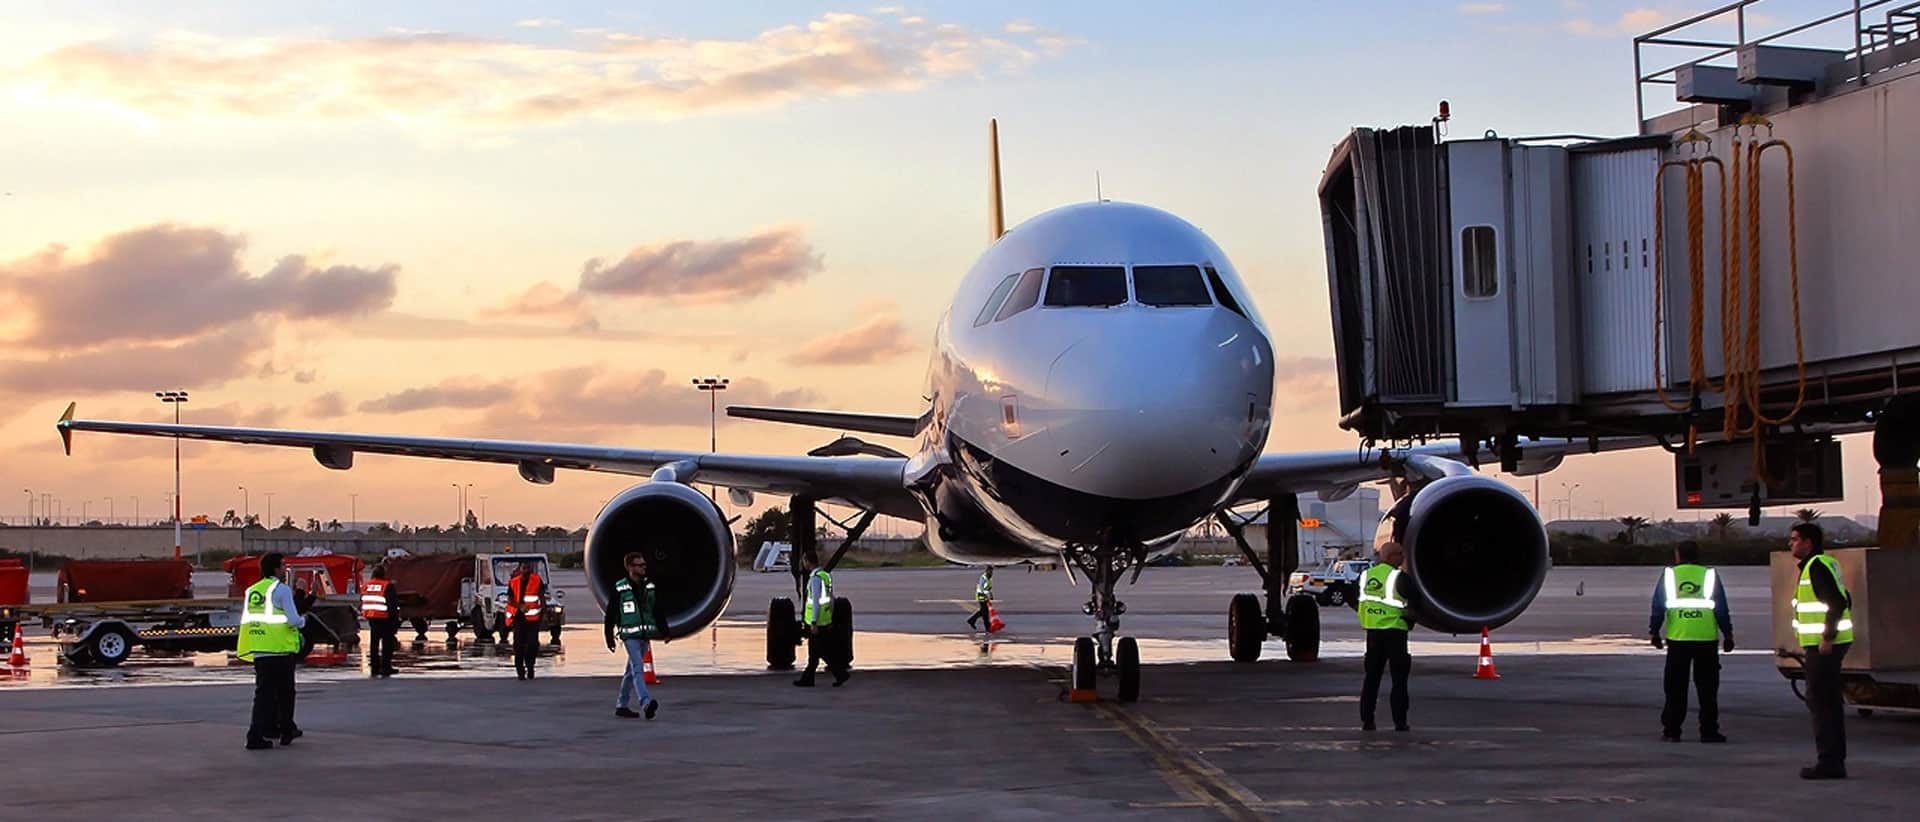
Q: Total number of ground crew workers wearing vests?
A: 9